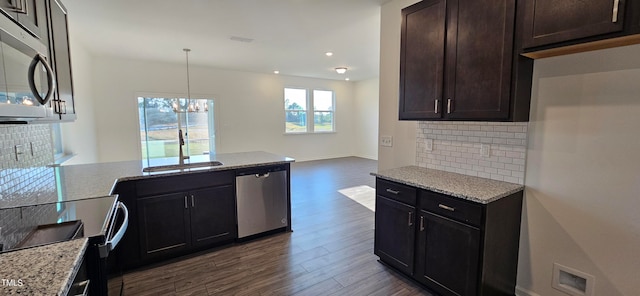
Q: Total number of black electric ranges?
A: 1